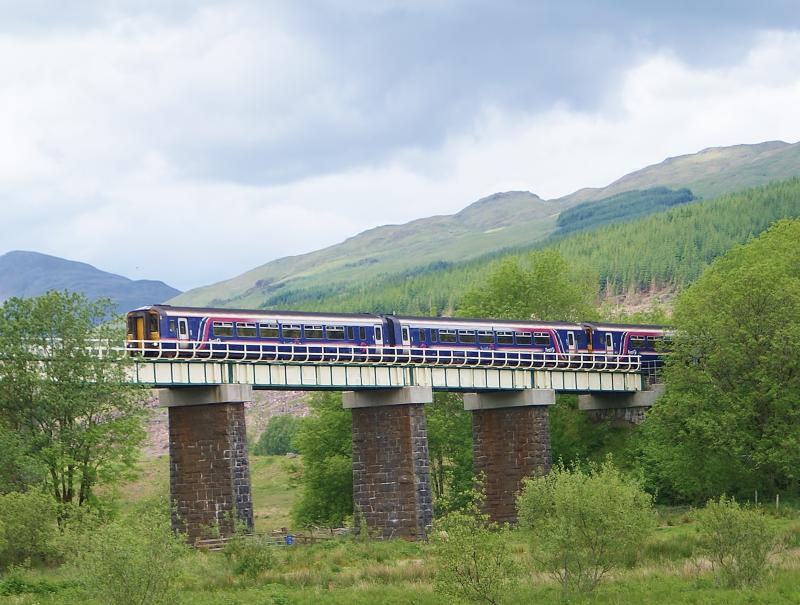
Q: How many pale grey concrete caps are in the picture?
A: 4